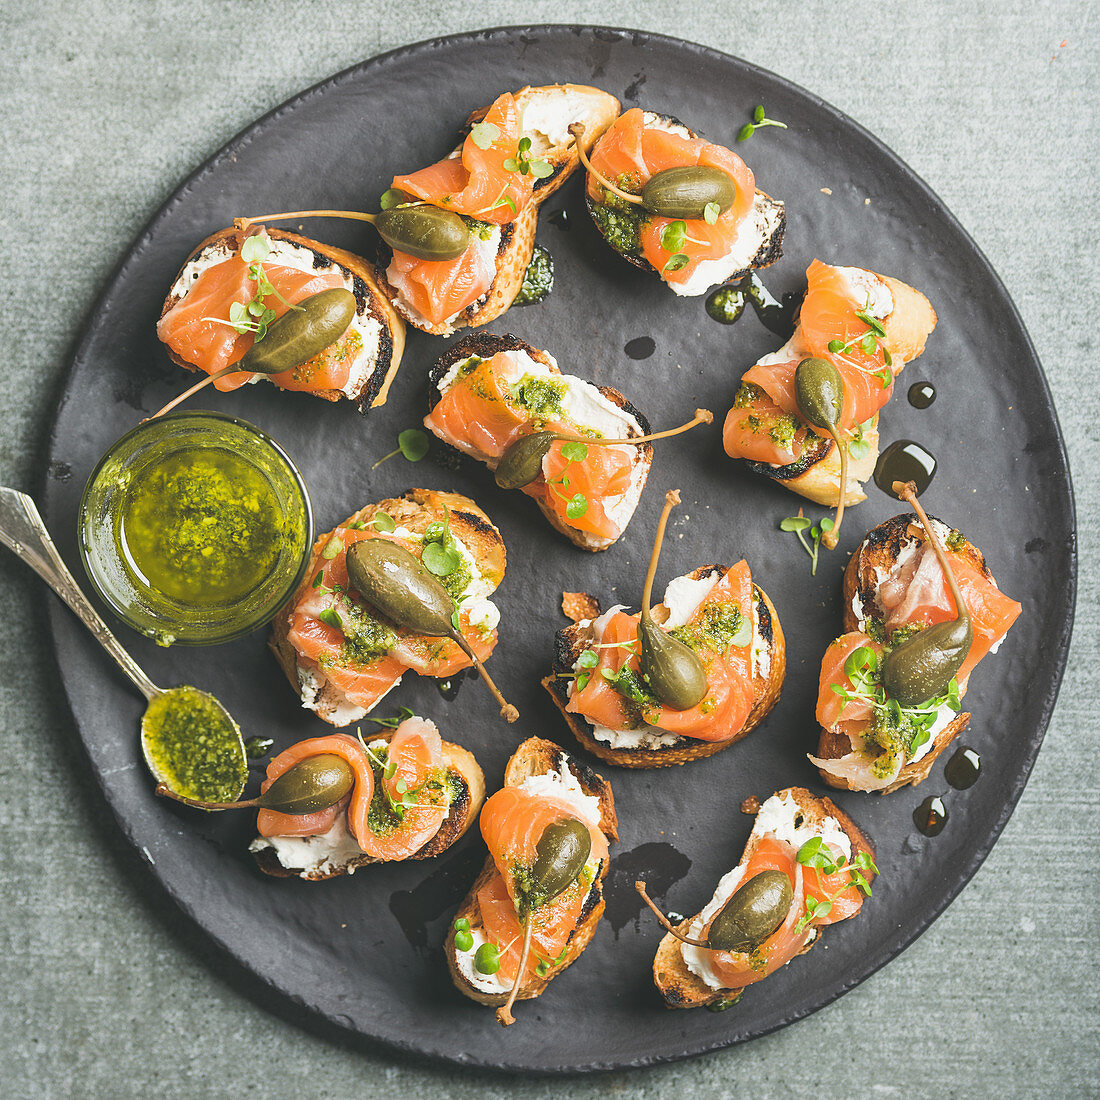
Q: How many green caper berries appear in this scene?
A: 11